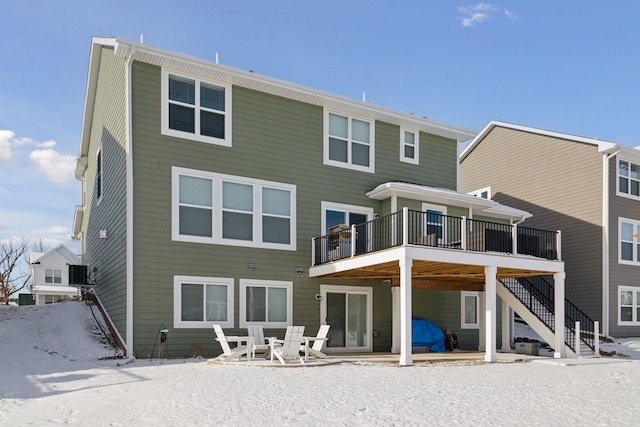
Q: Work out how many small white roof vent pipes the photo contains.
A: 3